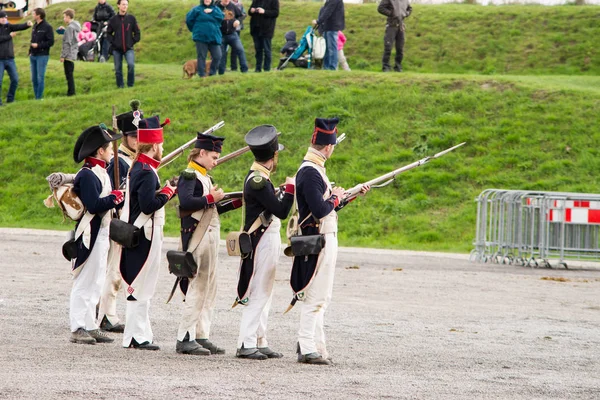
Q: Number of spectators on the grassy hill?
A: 14